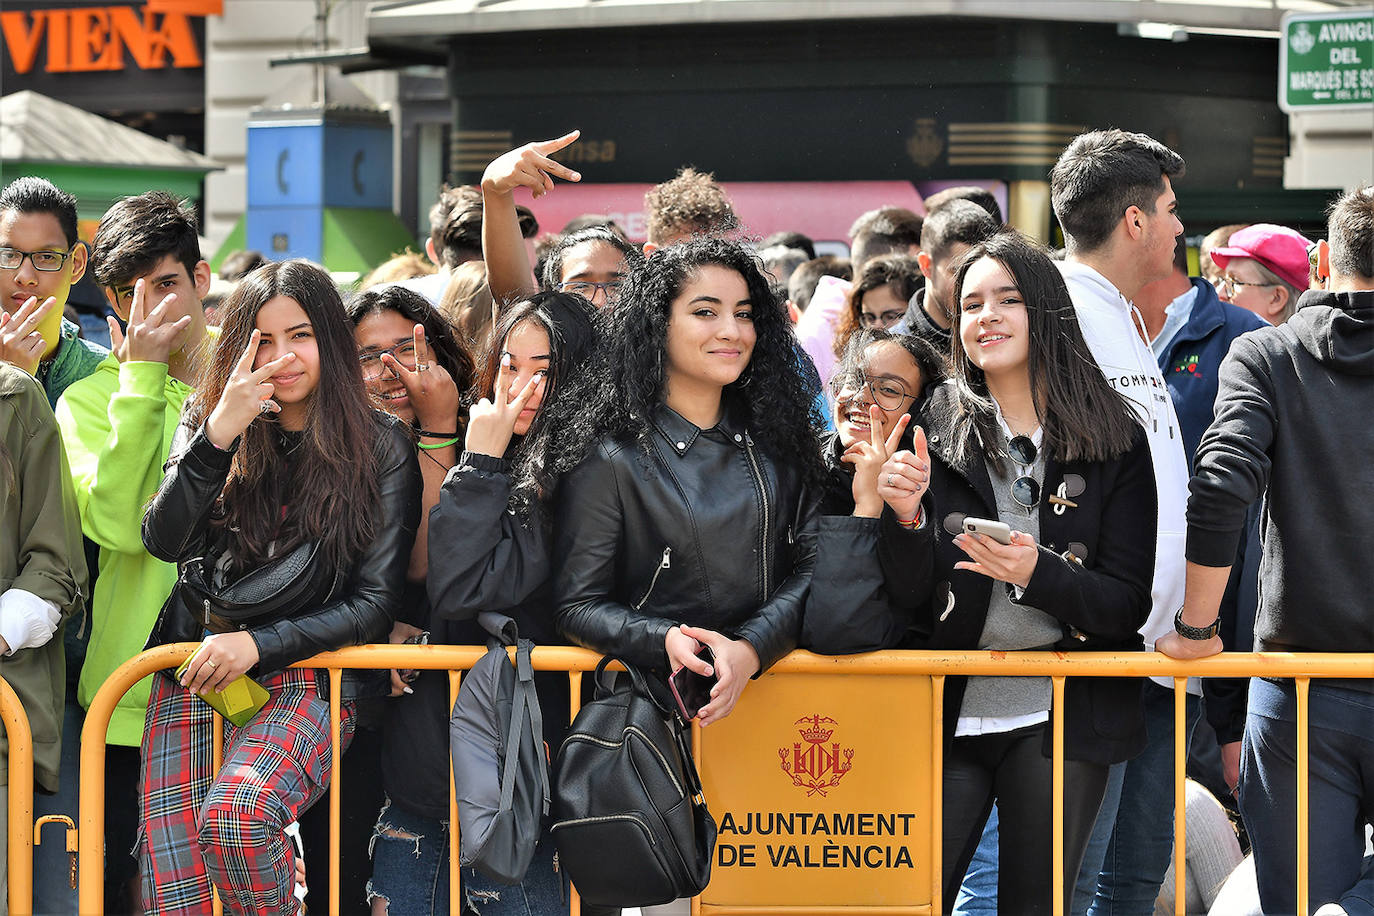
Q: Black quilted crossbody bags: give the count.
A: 1